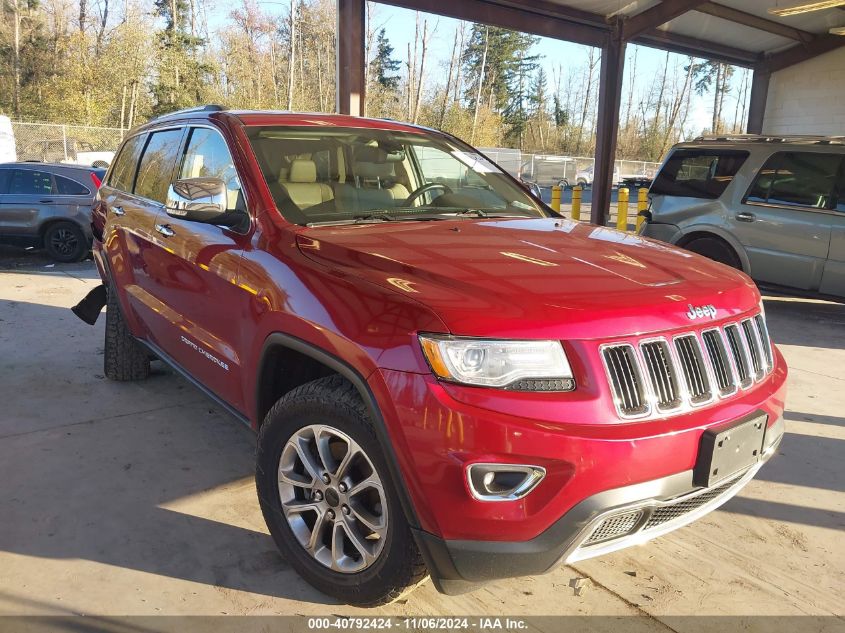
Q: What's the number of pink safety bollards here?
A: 0